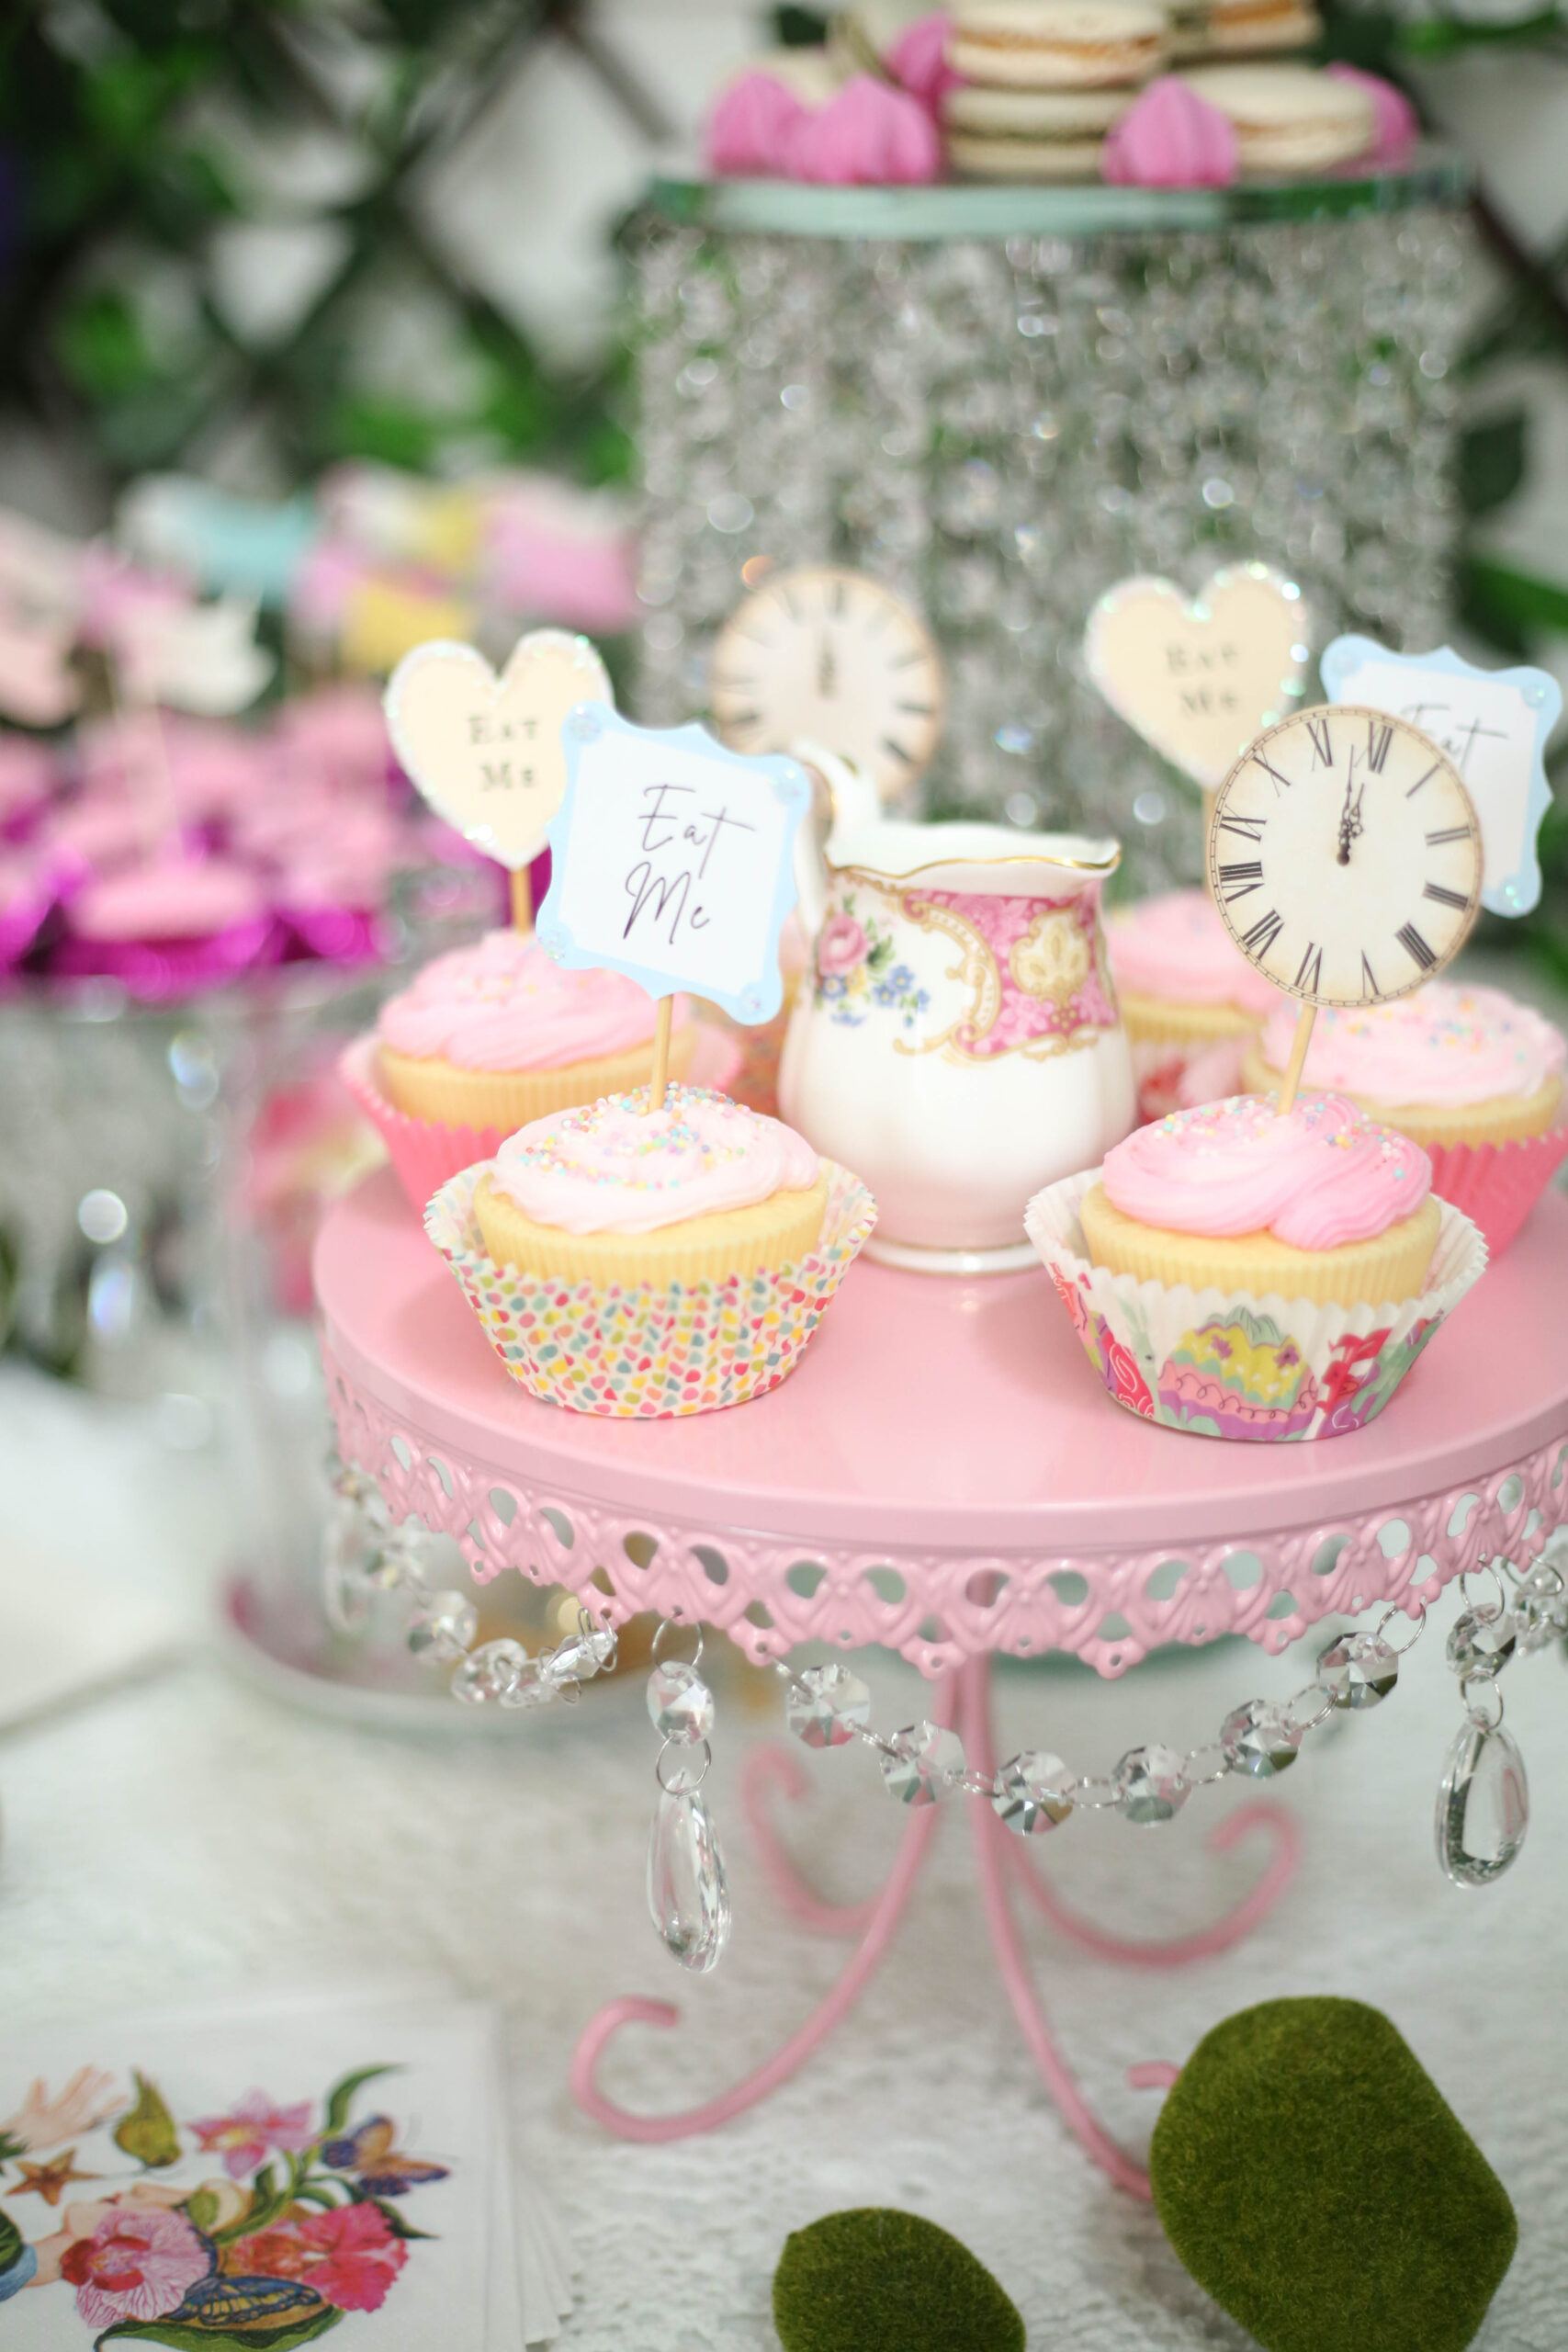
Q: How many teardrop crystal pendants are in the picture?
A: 2